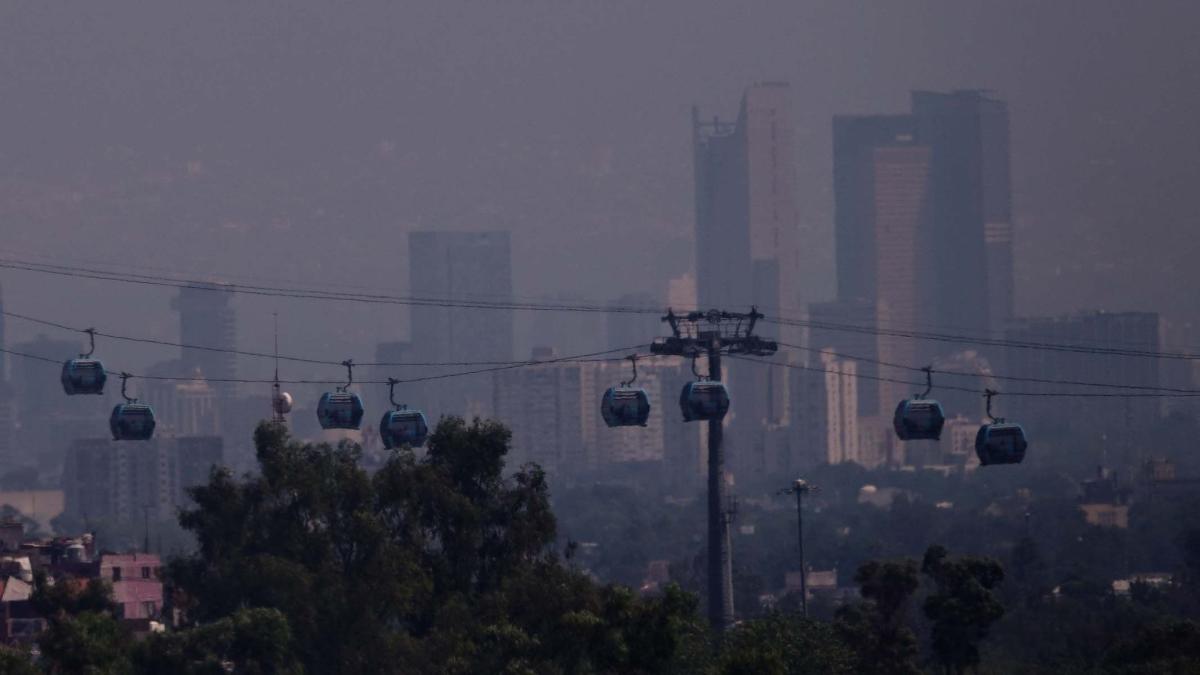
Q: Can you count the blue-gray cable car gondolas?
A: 8